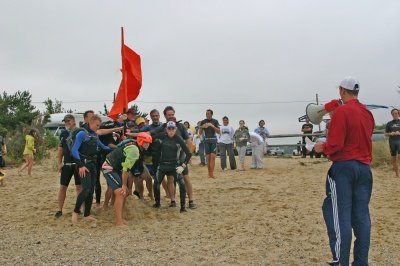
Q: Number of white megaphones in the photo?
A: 1